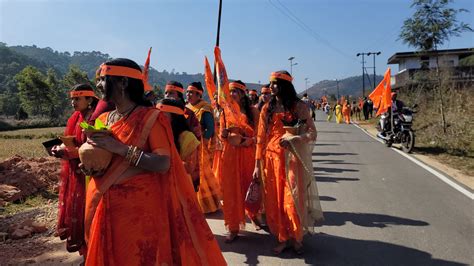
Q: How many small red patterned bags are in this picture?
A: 1